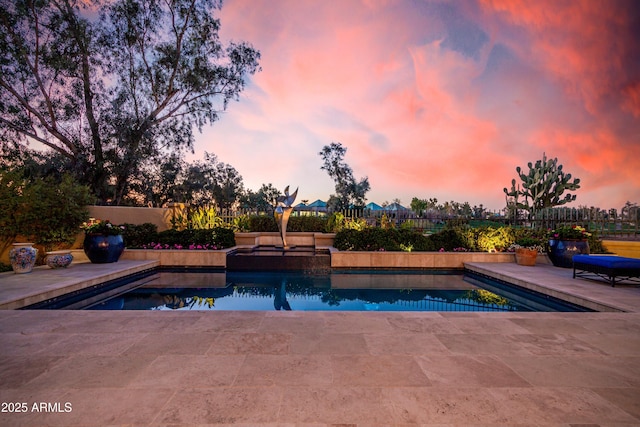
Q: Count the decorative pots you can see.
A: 5